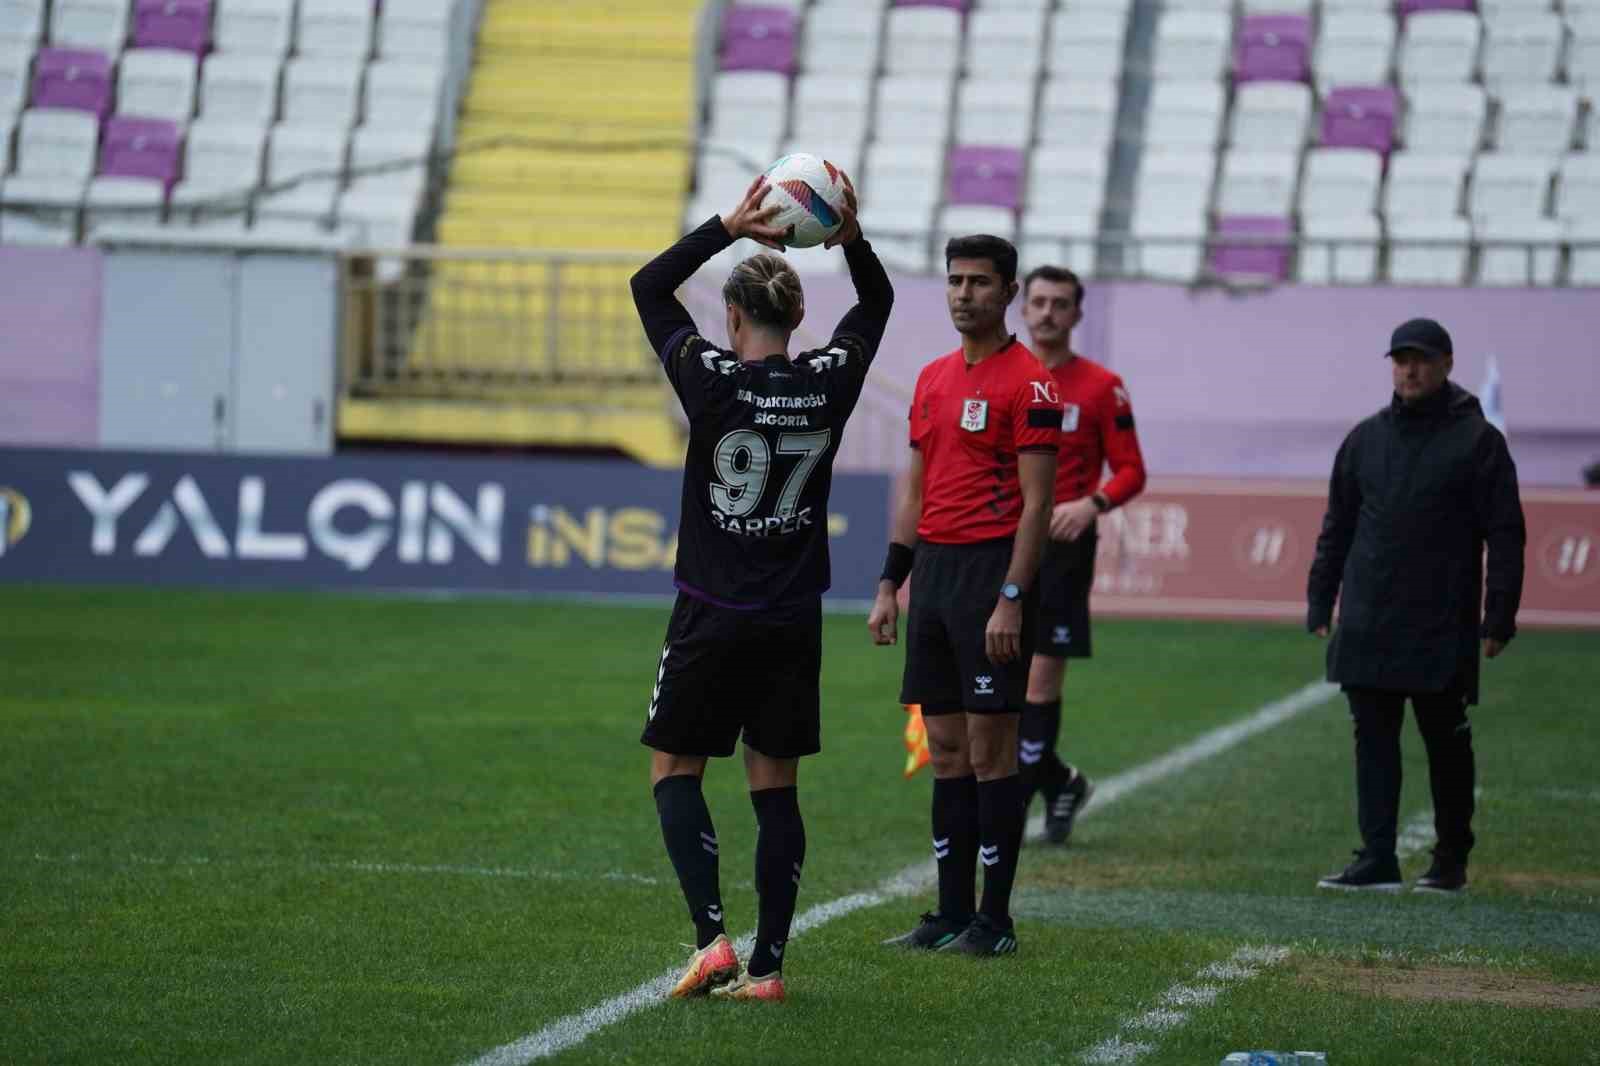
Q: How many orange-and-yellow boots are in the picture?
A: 2